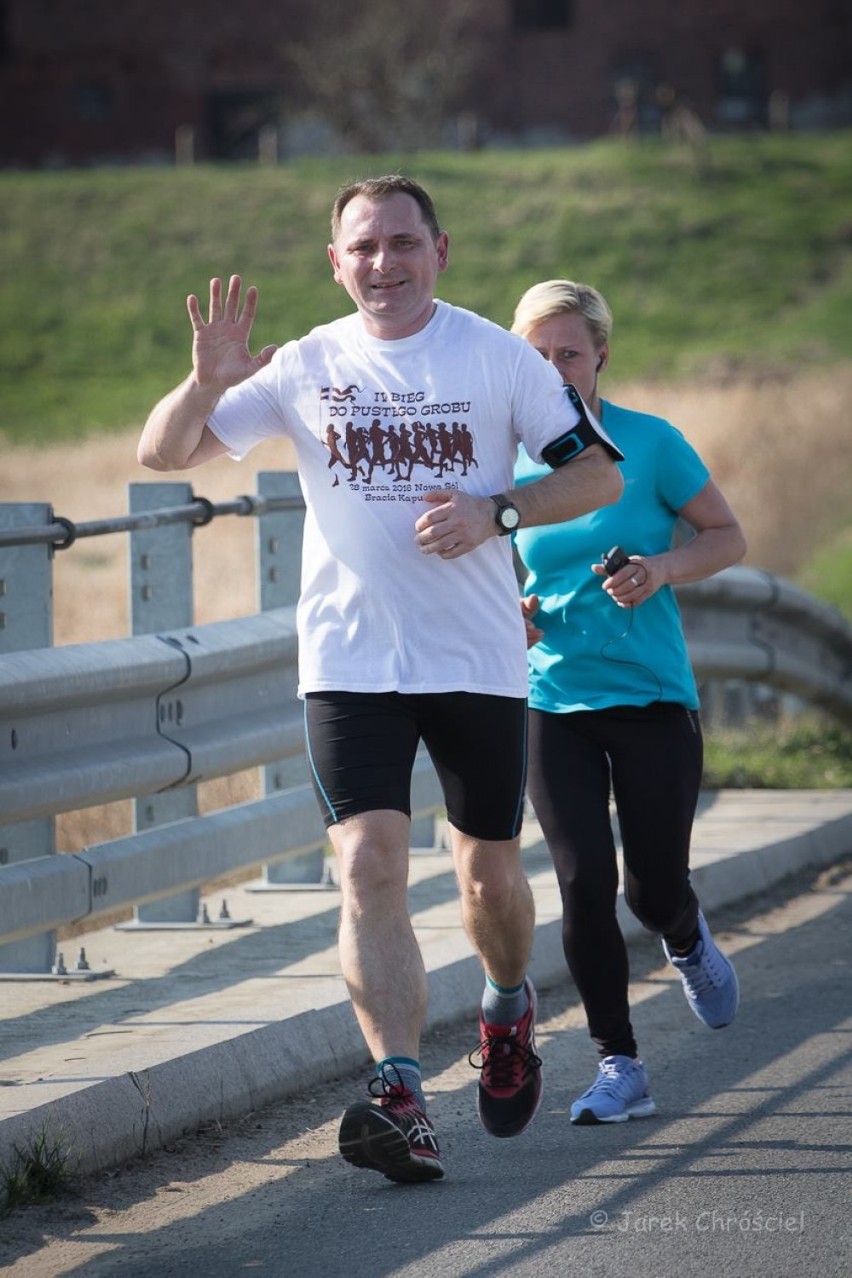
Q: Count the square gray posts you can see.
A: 3